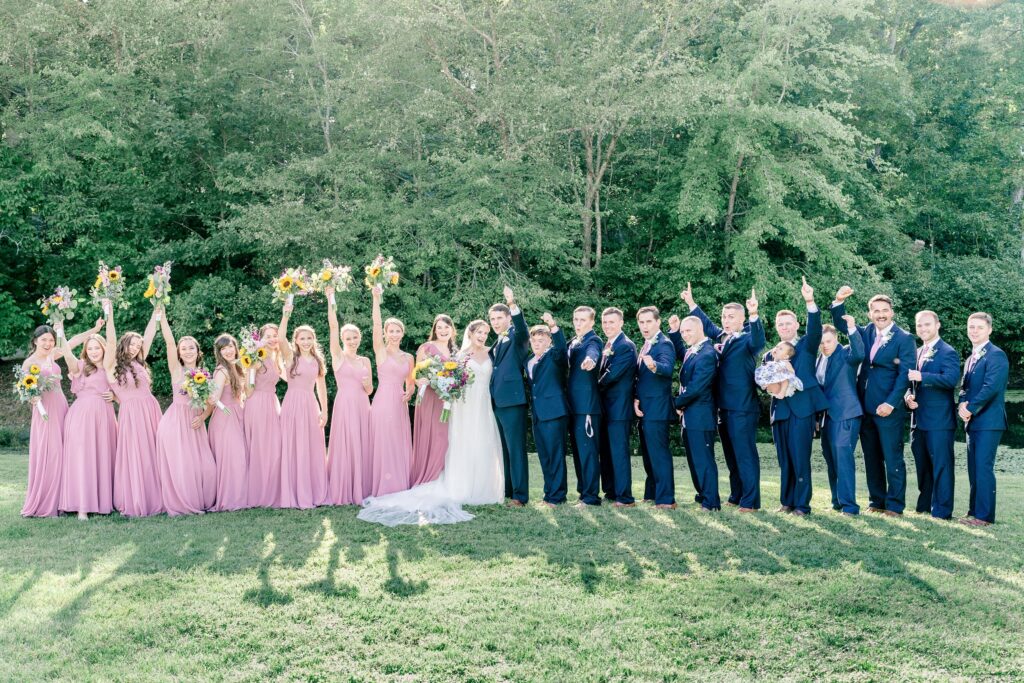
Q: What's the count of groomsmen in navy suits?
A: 11